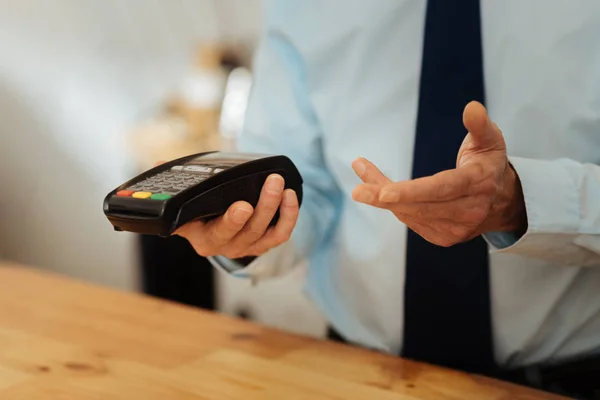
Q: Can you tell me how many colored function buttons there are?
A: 3